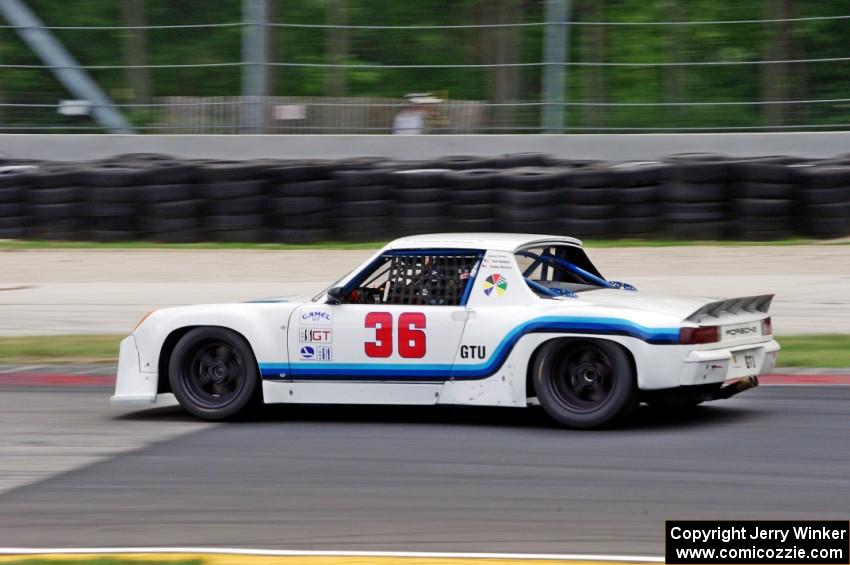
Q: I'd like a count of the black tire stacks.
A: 15